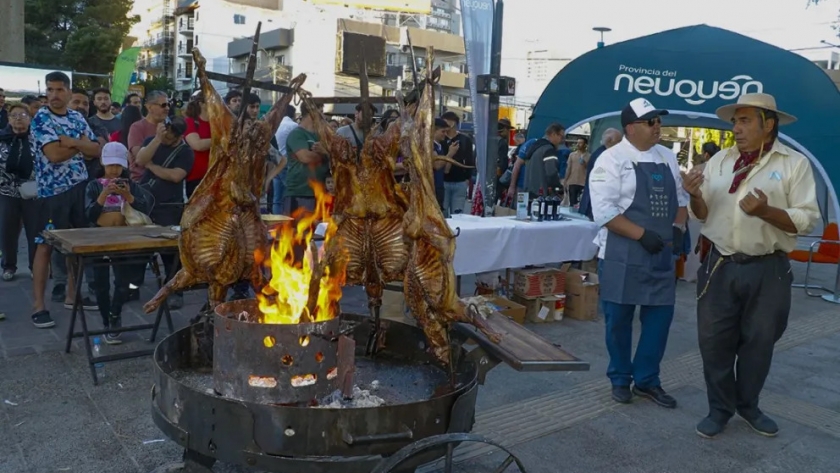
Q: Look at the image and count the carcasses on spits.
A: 3